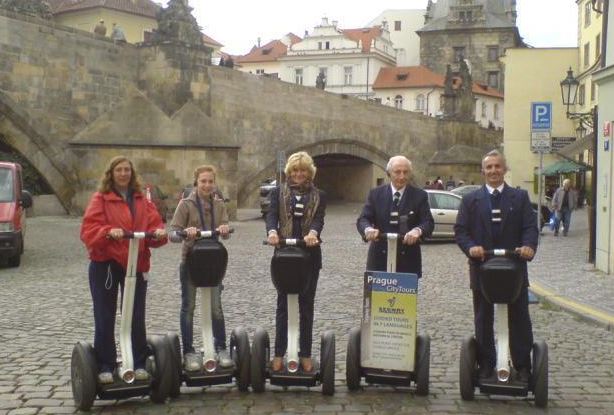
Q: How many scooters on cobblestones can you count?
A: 5